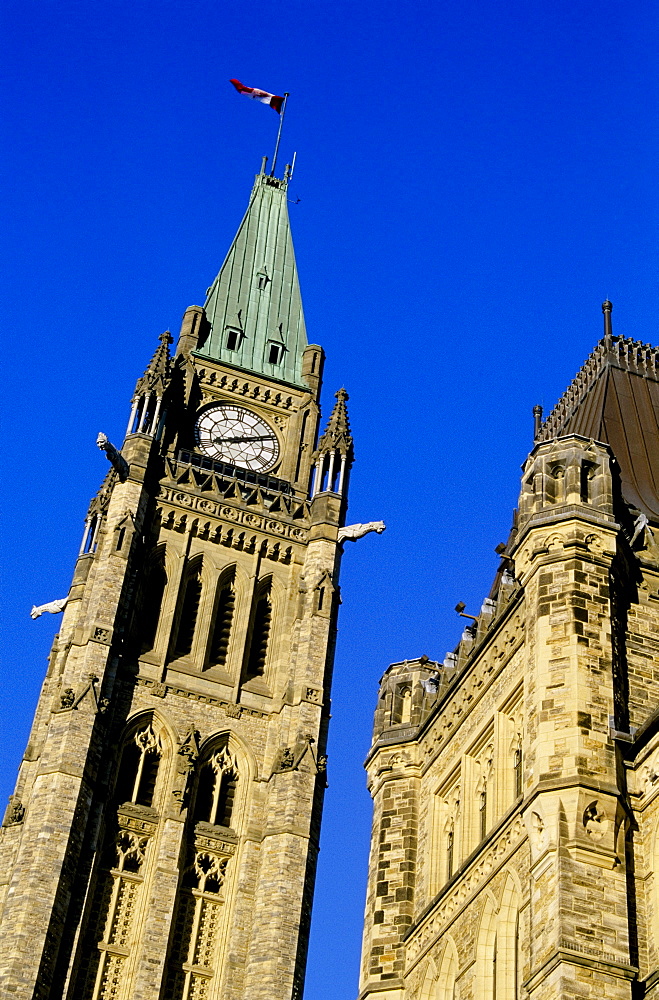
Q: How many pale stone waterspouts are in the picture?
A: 3